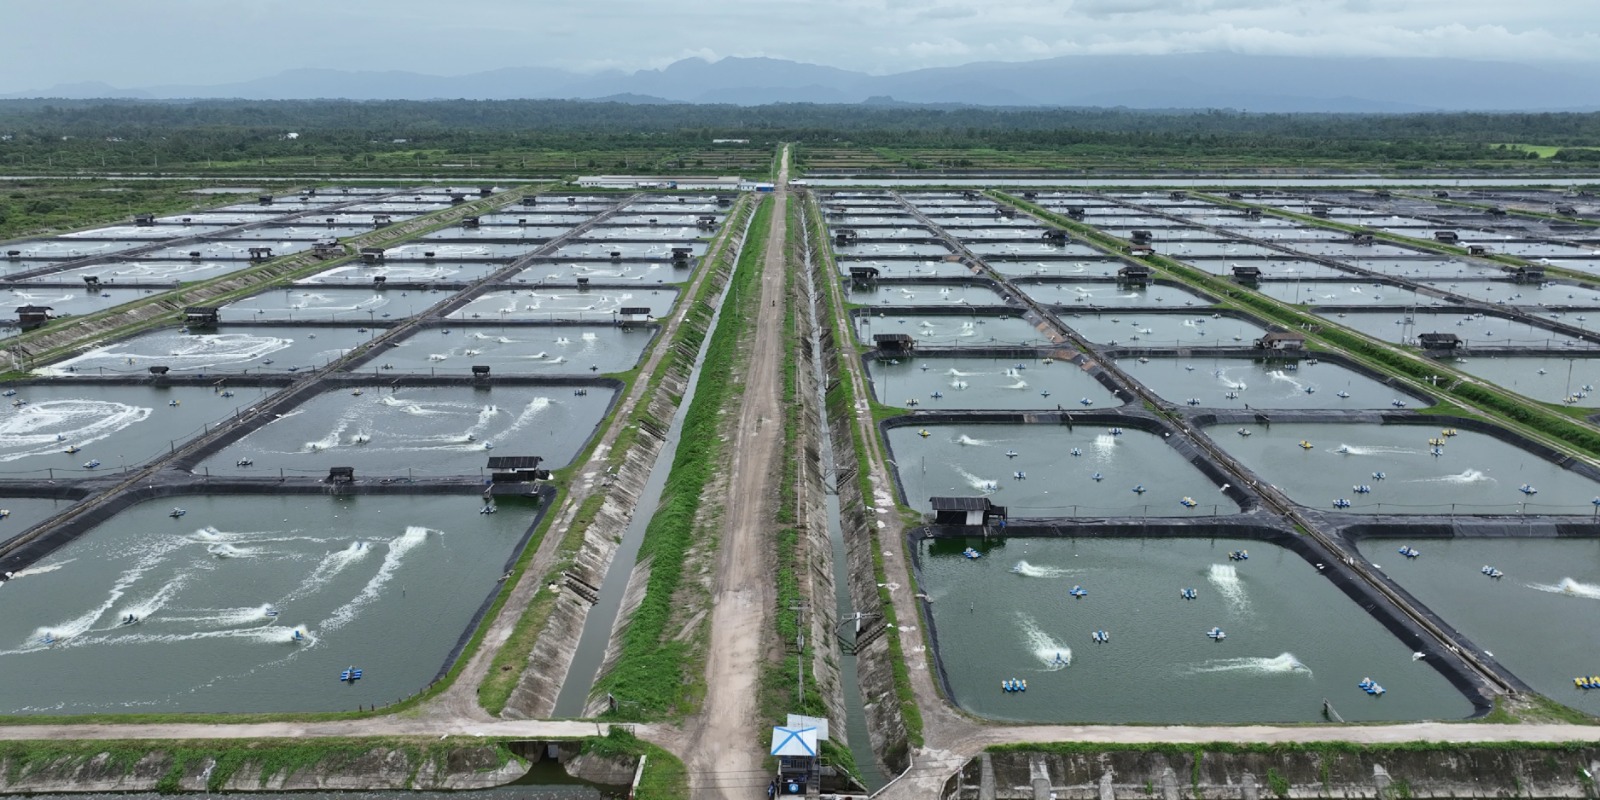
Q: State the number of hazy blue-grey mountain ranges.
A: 1